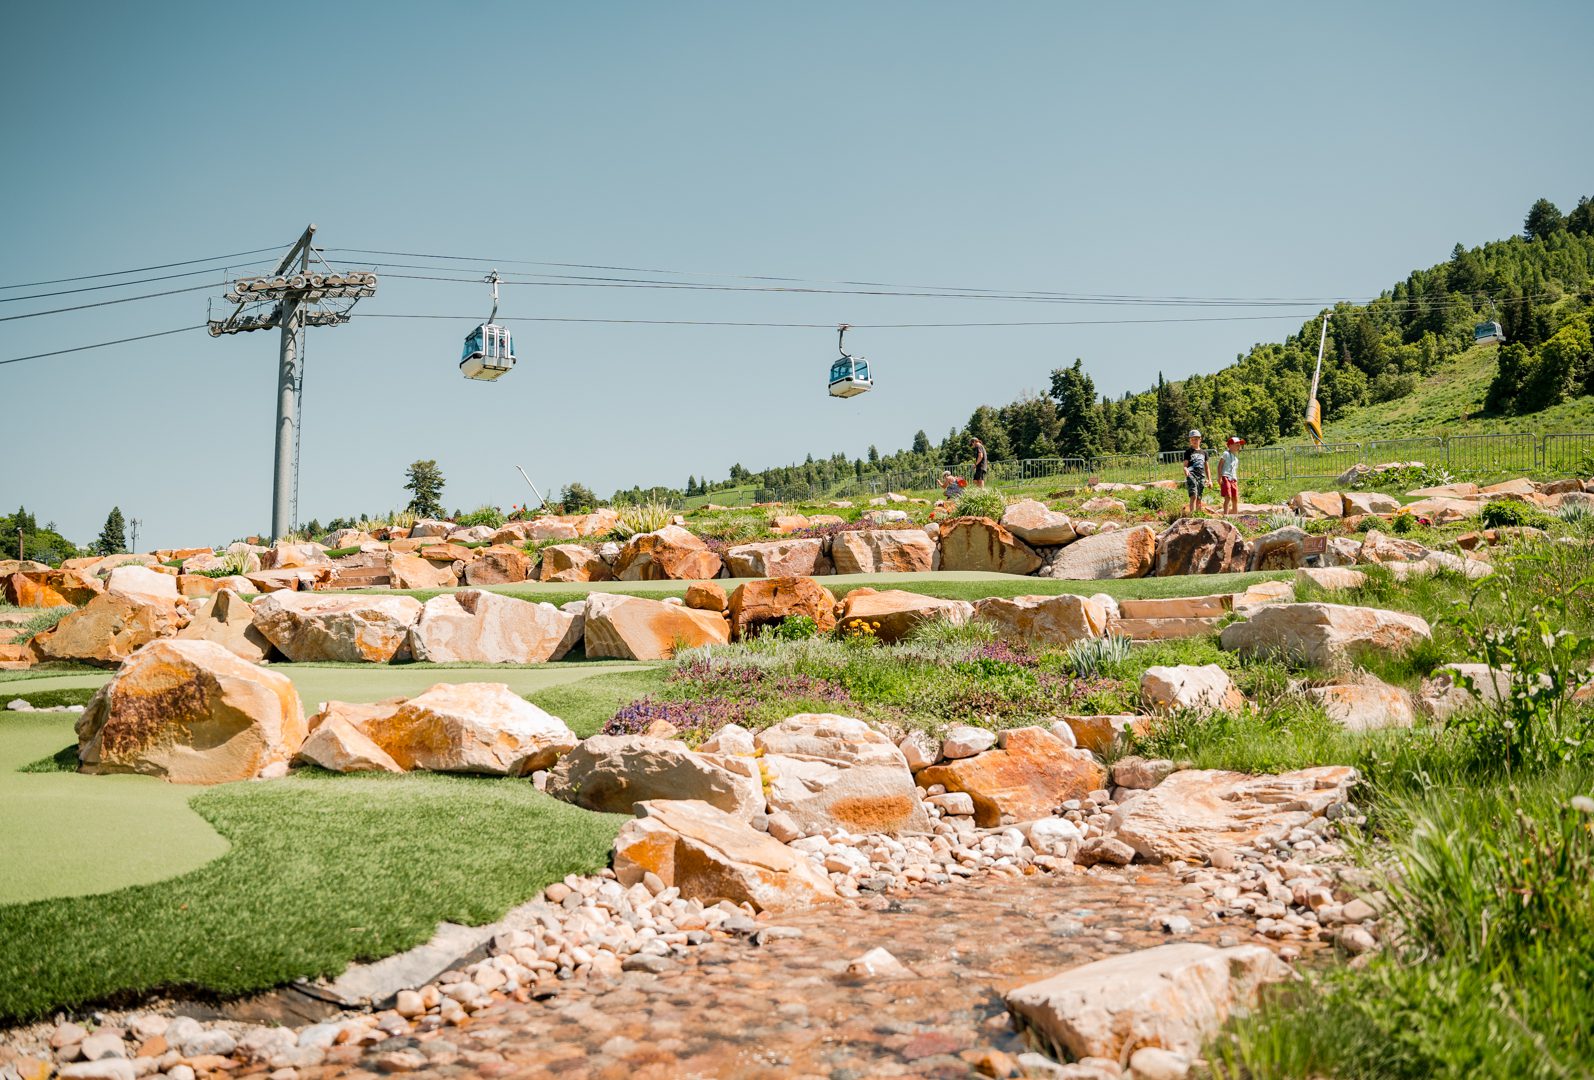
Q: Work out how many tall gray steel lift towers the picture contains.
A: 1